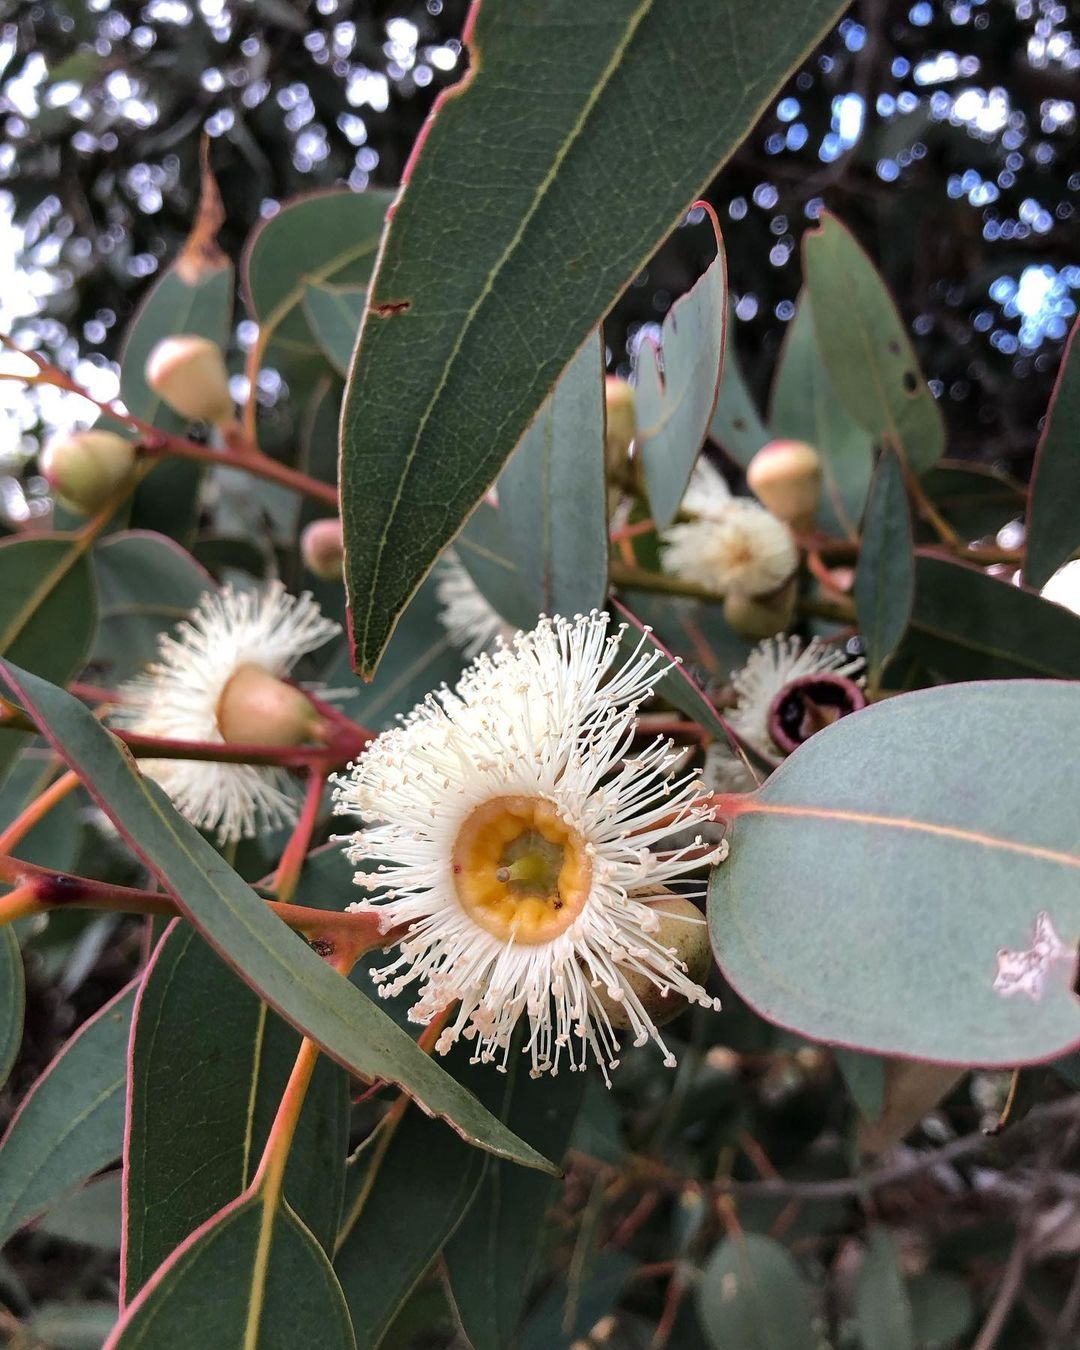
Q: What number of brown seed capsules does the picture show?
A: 1